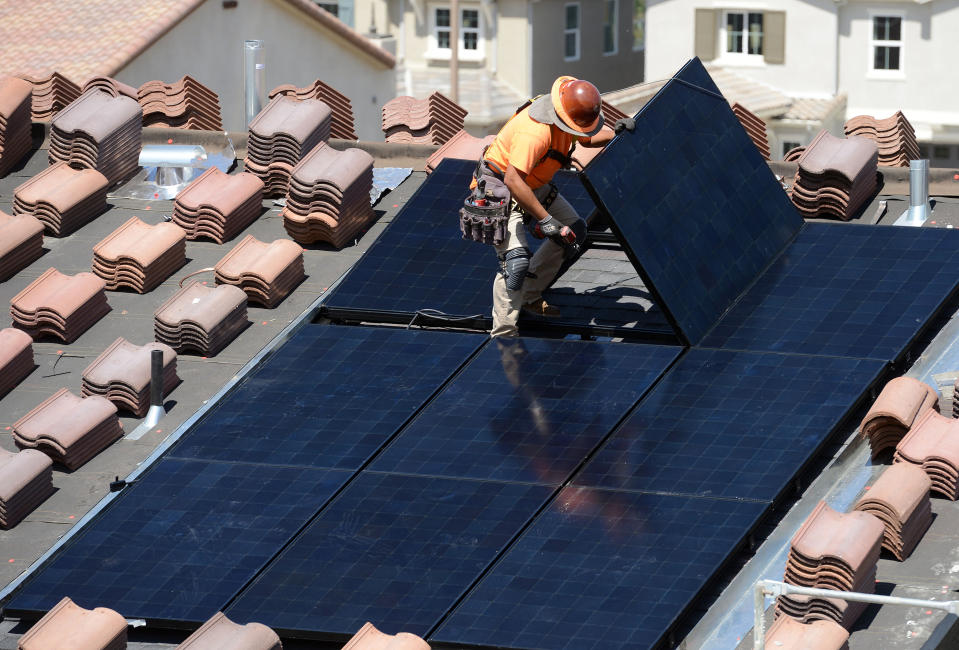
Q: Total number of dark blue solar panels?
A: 9